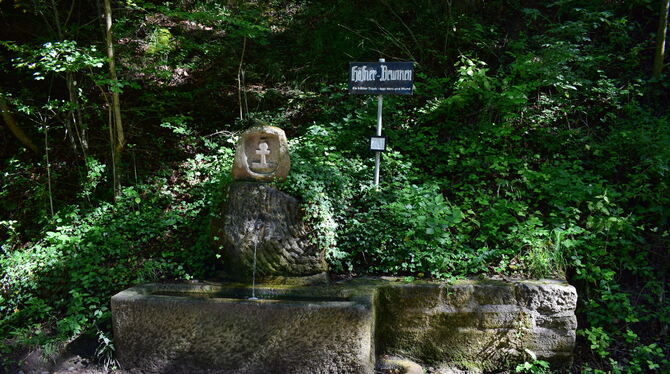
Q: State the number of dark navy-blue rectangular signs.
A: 1